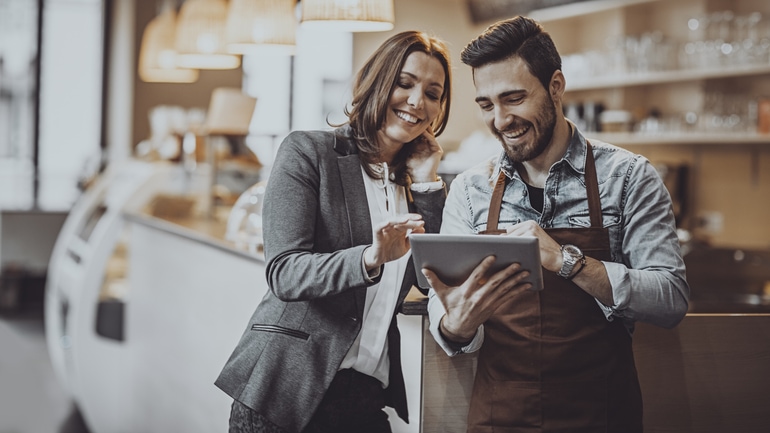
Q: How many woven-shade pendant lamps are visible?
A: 4